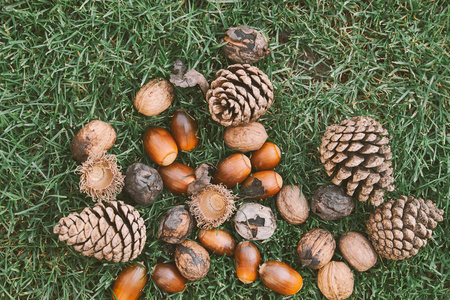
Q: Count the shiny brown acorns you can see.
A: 11